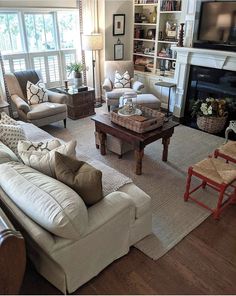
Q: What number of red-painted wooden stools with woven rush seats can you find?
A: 2